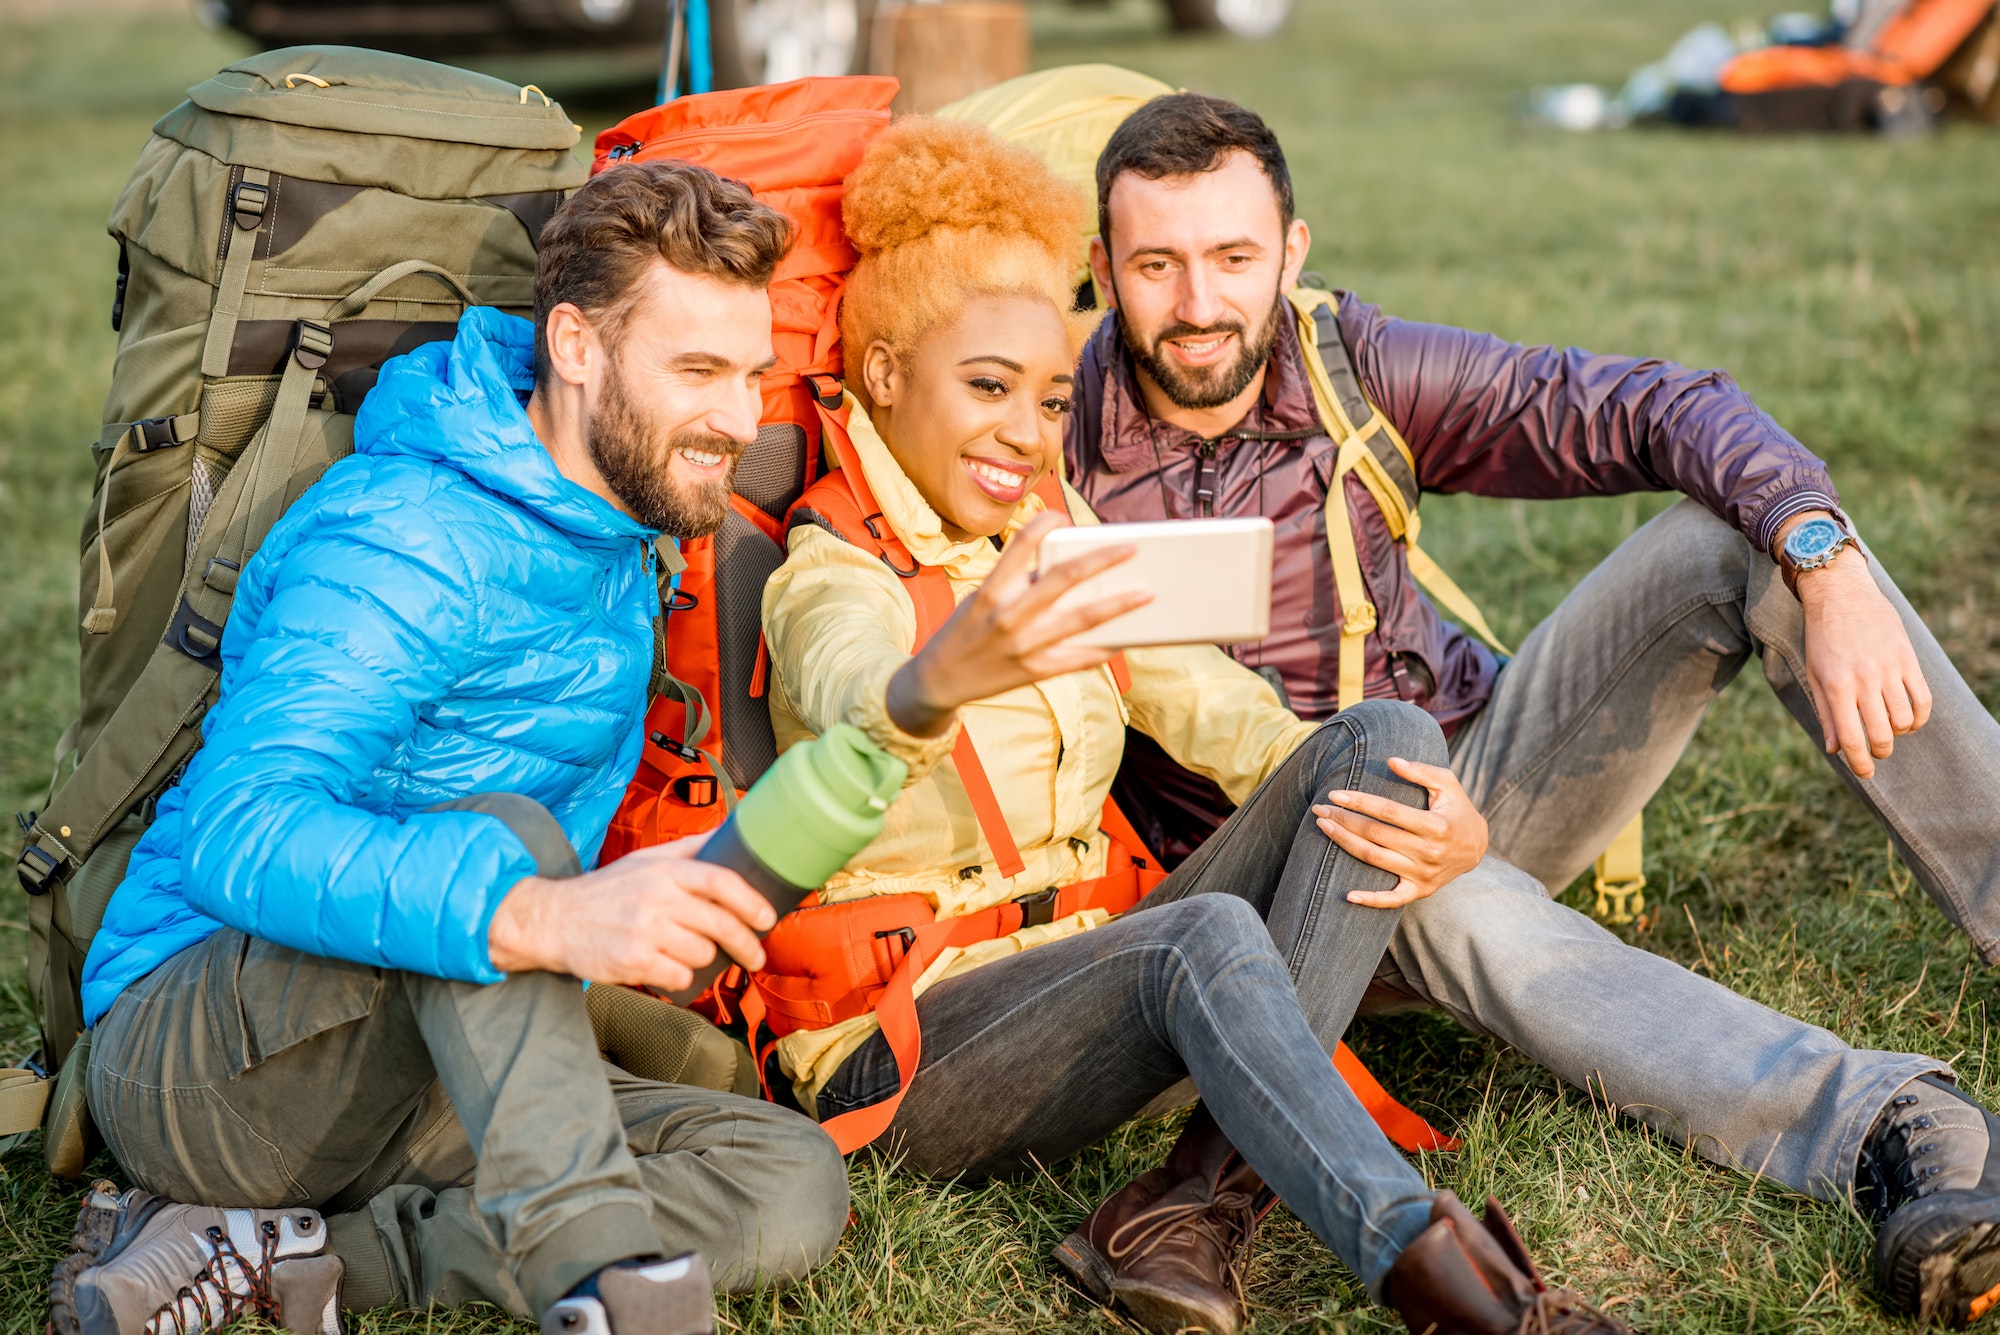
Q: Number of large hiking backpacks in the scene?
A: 3